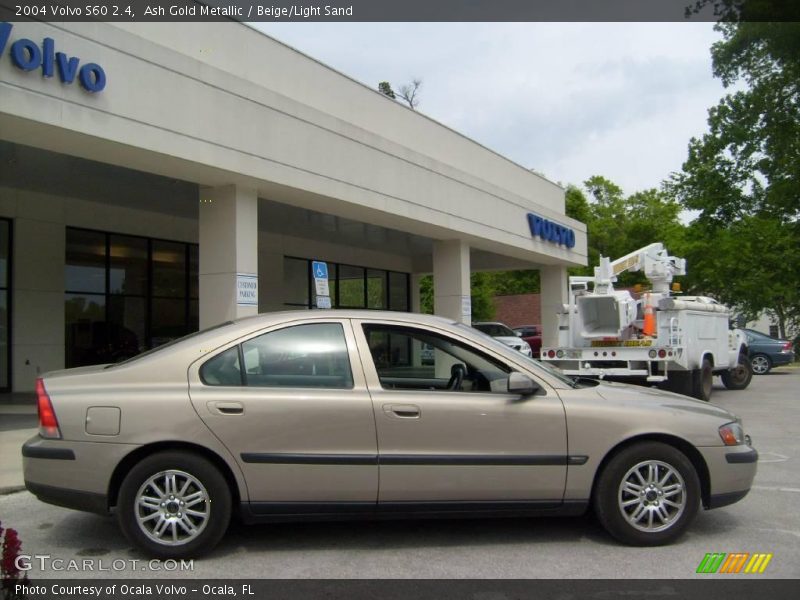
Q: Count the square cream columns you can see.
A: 3